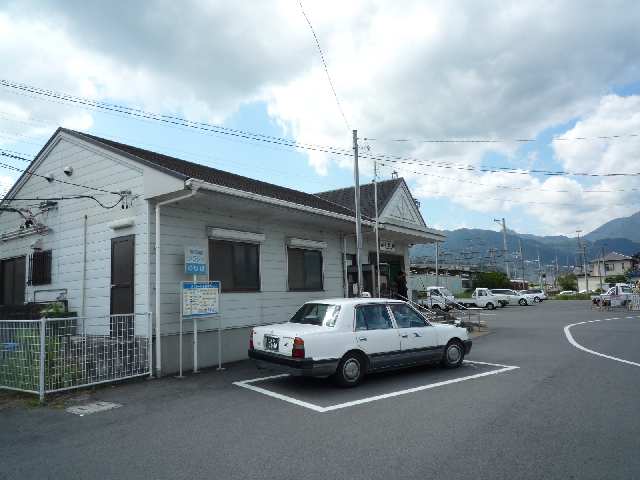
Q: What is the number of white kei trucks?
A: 2